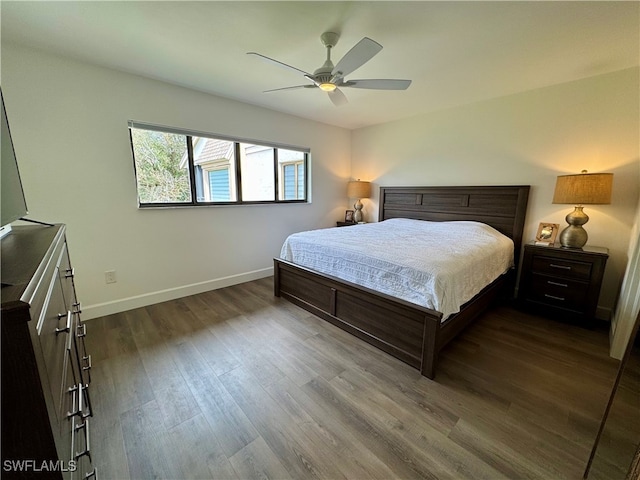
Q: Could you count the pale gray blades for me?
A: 5